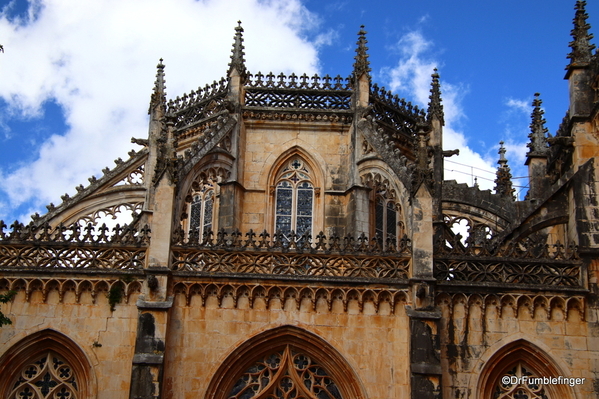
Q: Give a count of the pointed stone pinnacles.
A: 7